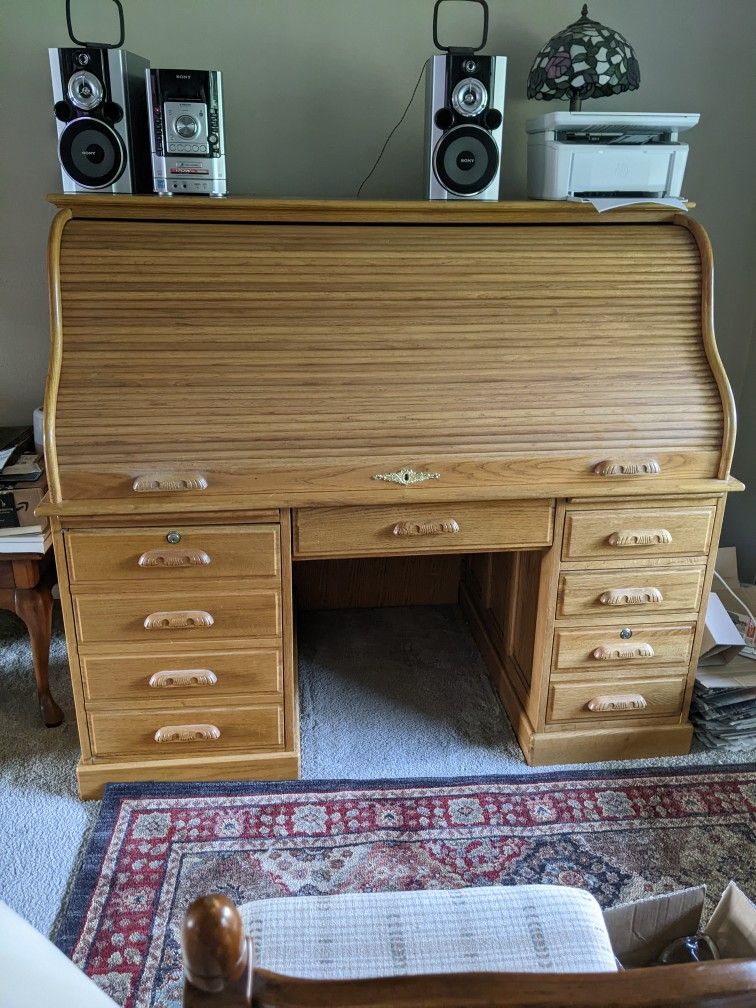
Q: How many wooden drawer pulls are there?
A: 11